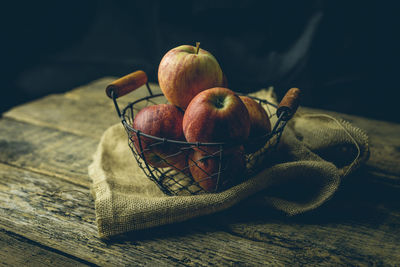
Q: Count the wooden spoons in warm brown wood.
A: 0